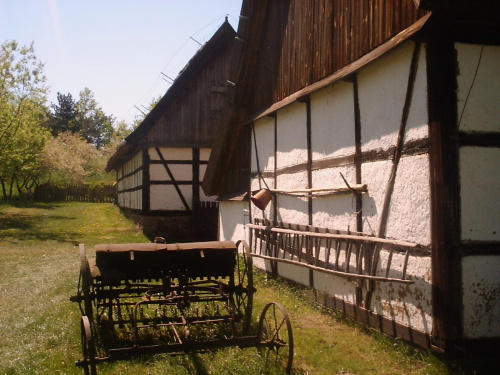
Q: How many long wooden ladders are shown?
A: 1